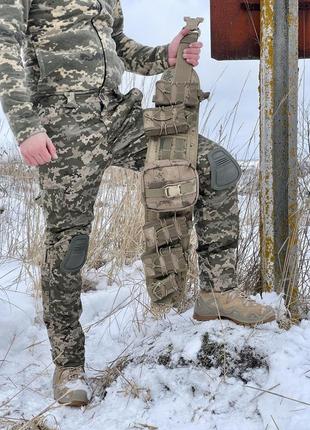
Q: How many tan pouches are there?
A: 6